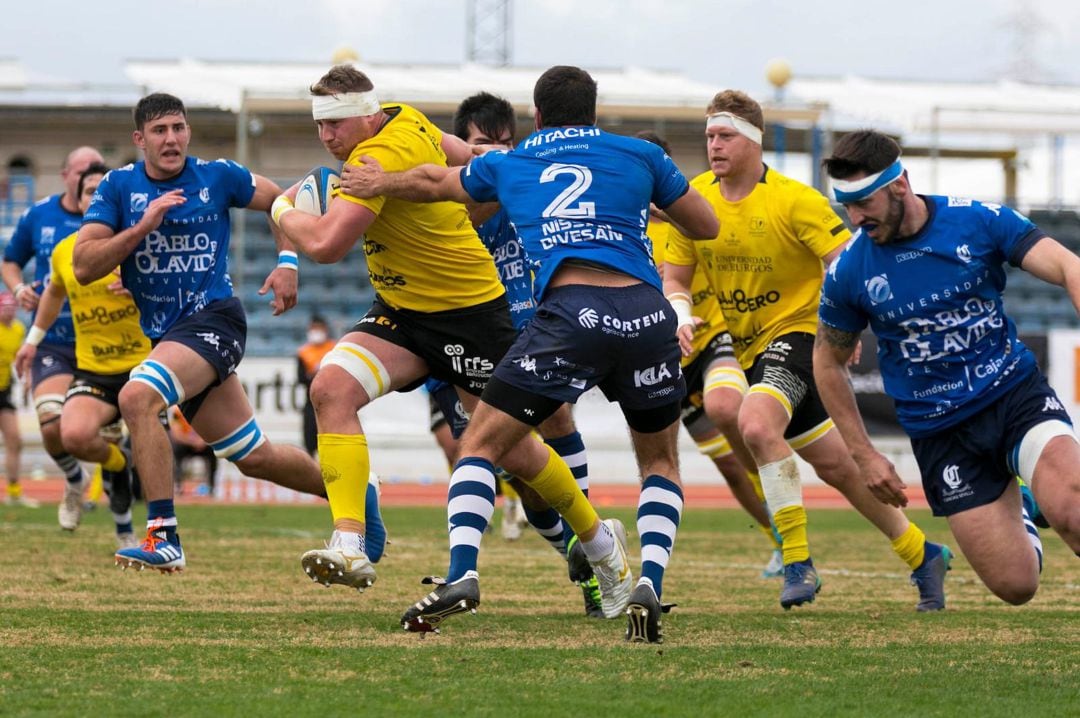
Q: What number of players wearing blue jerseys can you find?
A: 5